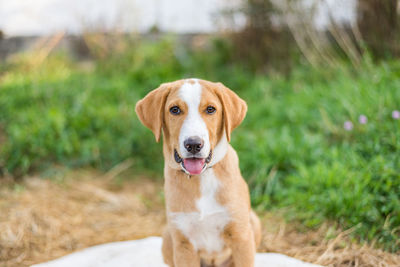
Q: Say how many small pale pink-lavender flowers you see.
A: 3